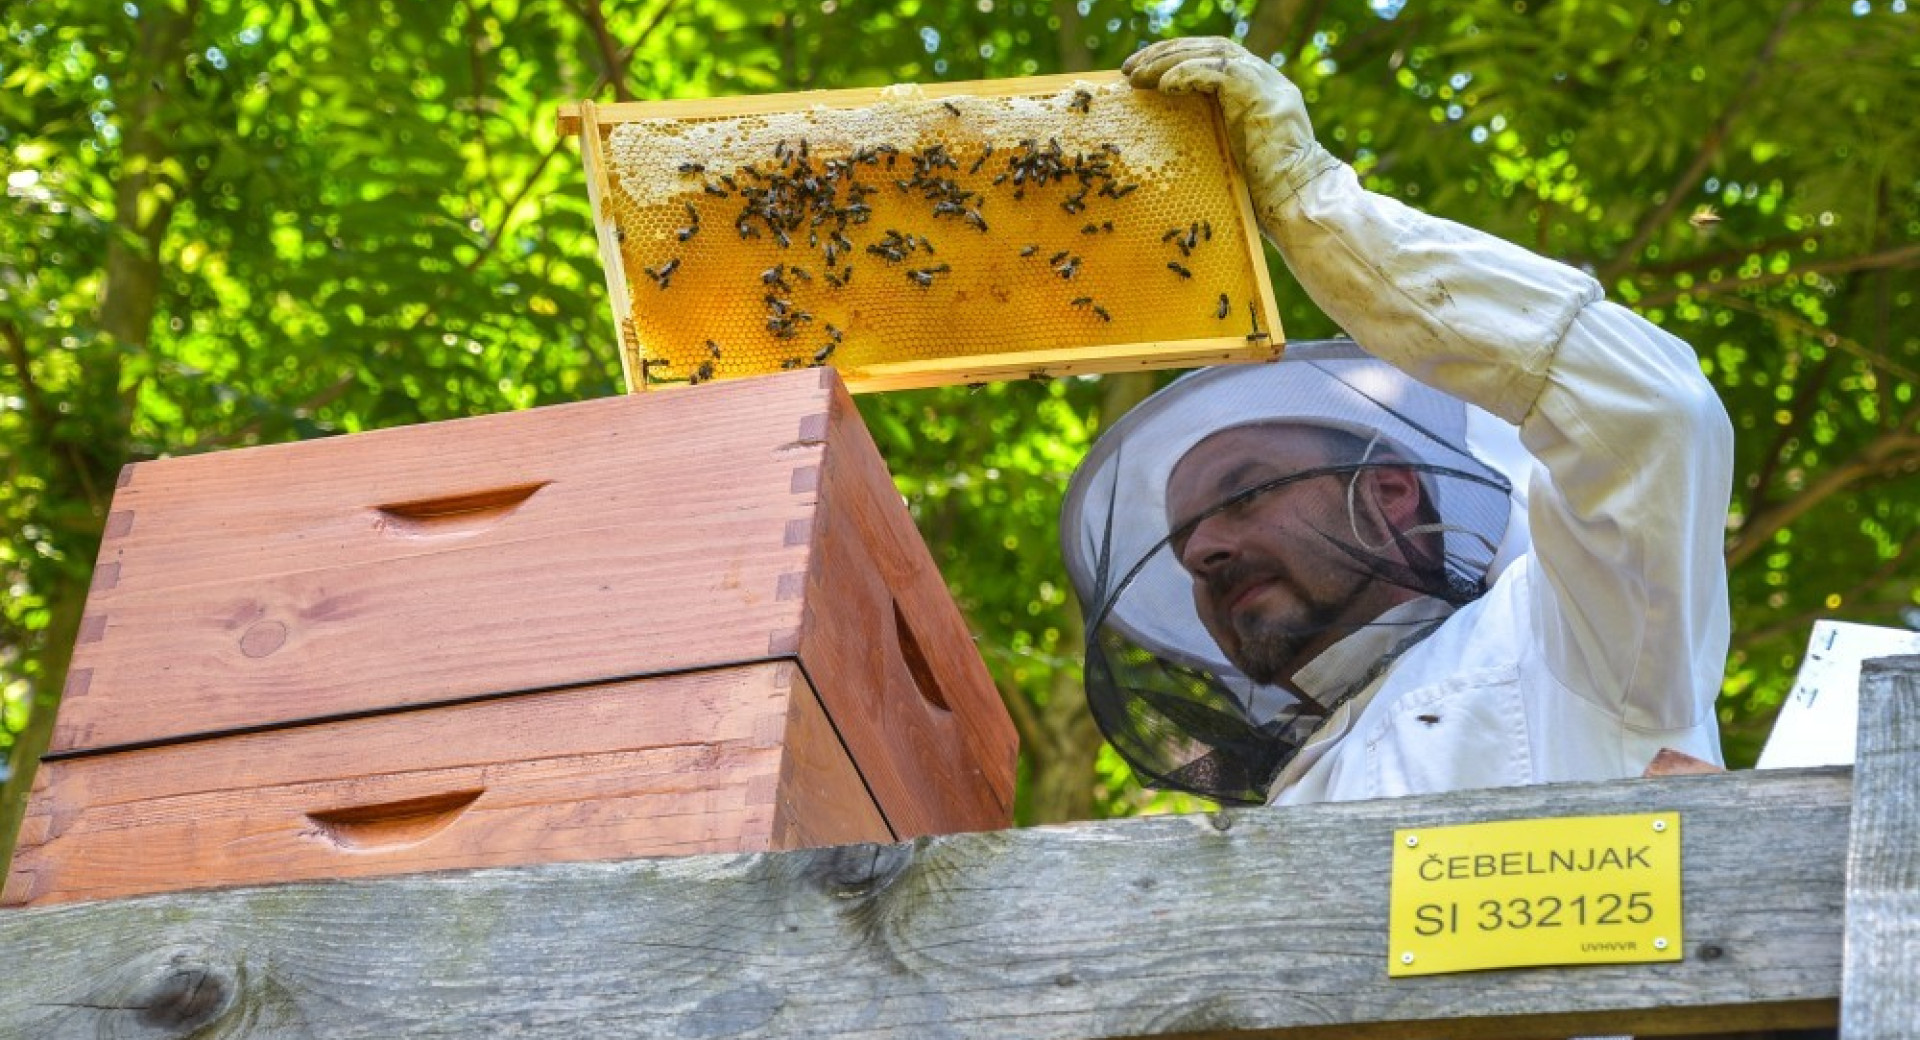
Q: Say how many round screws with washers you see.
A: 4